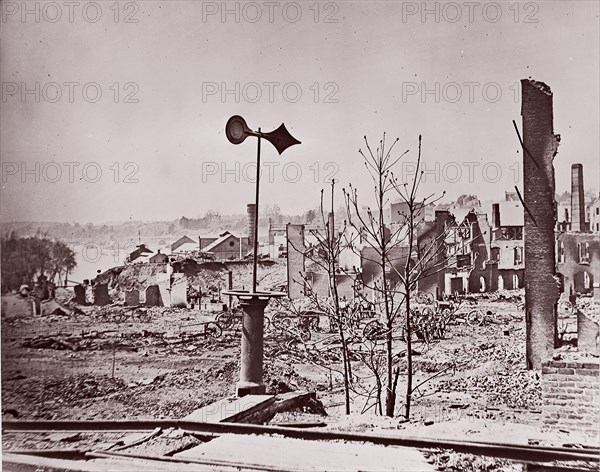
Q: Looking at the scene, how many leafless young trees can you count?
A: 3